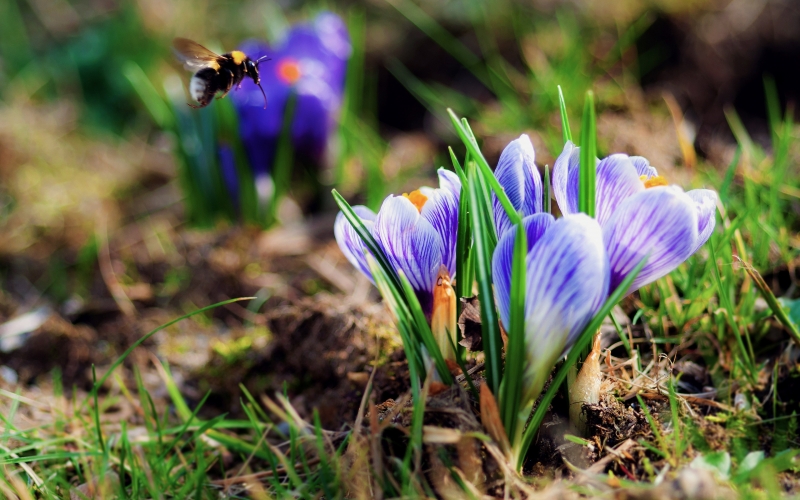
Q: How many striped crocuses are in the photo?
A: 4